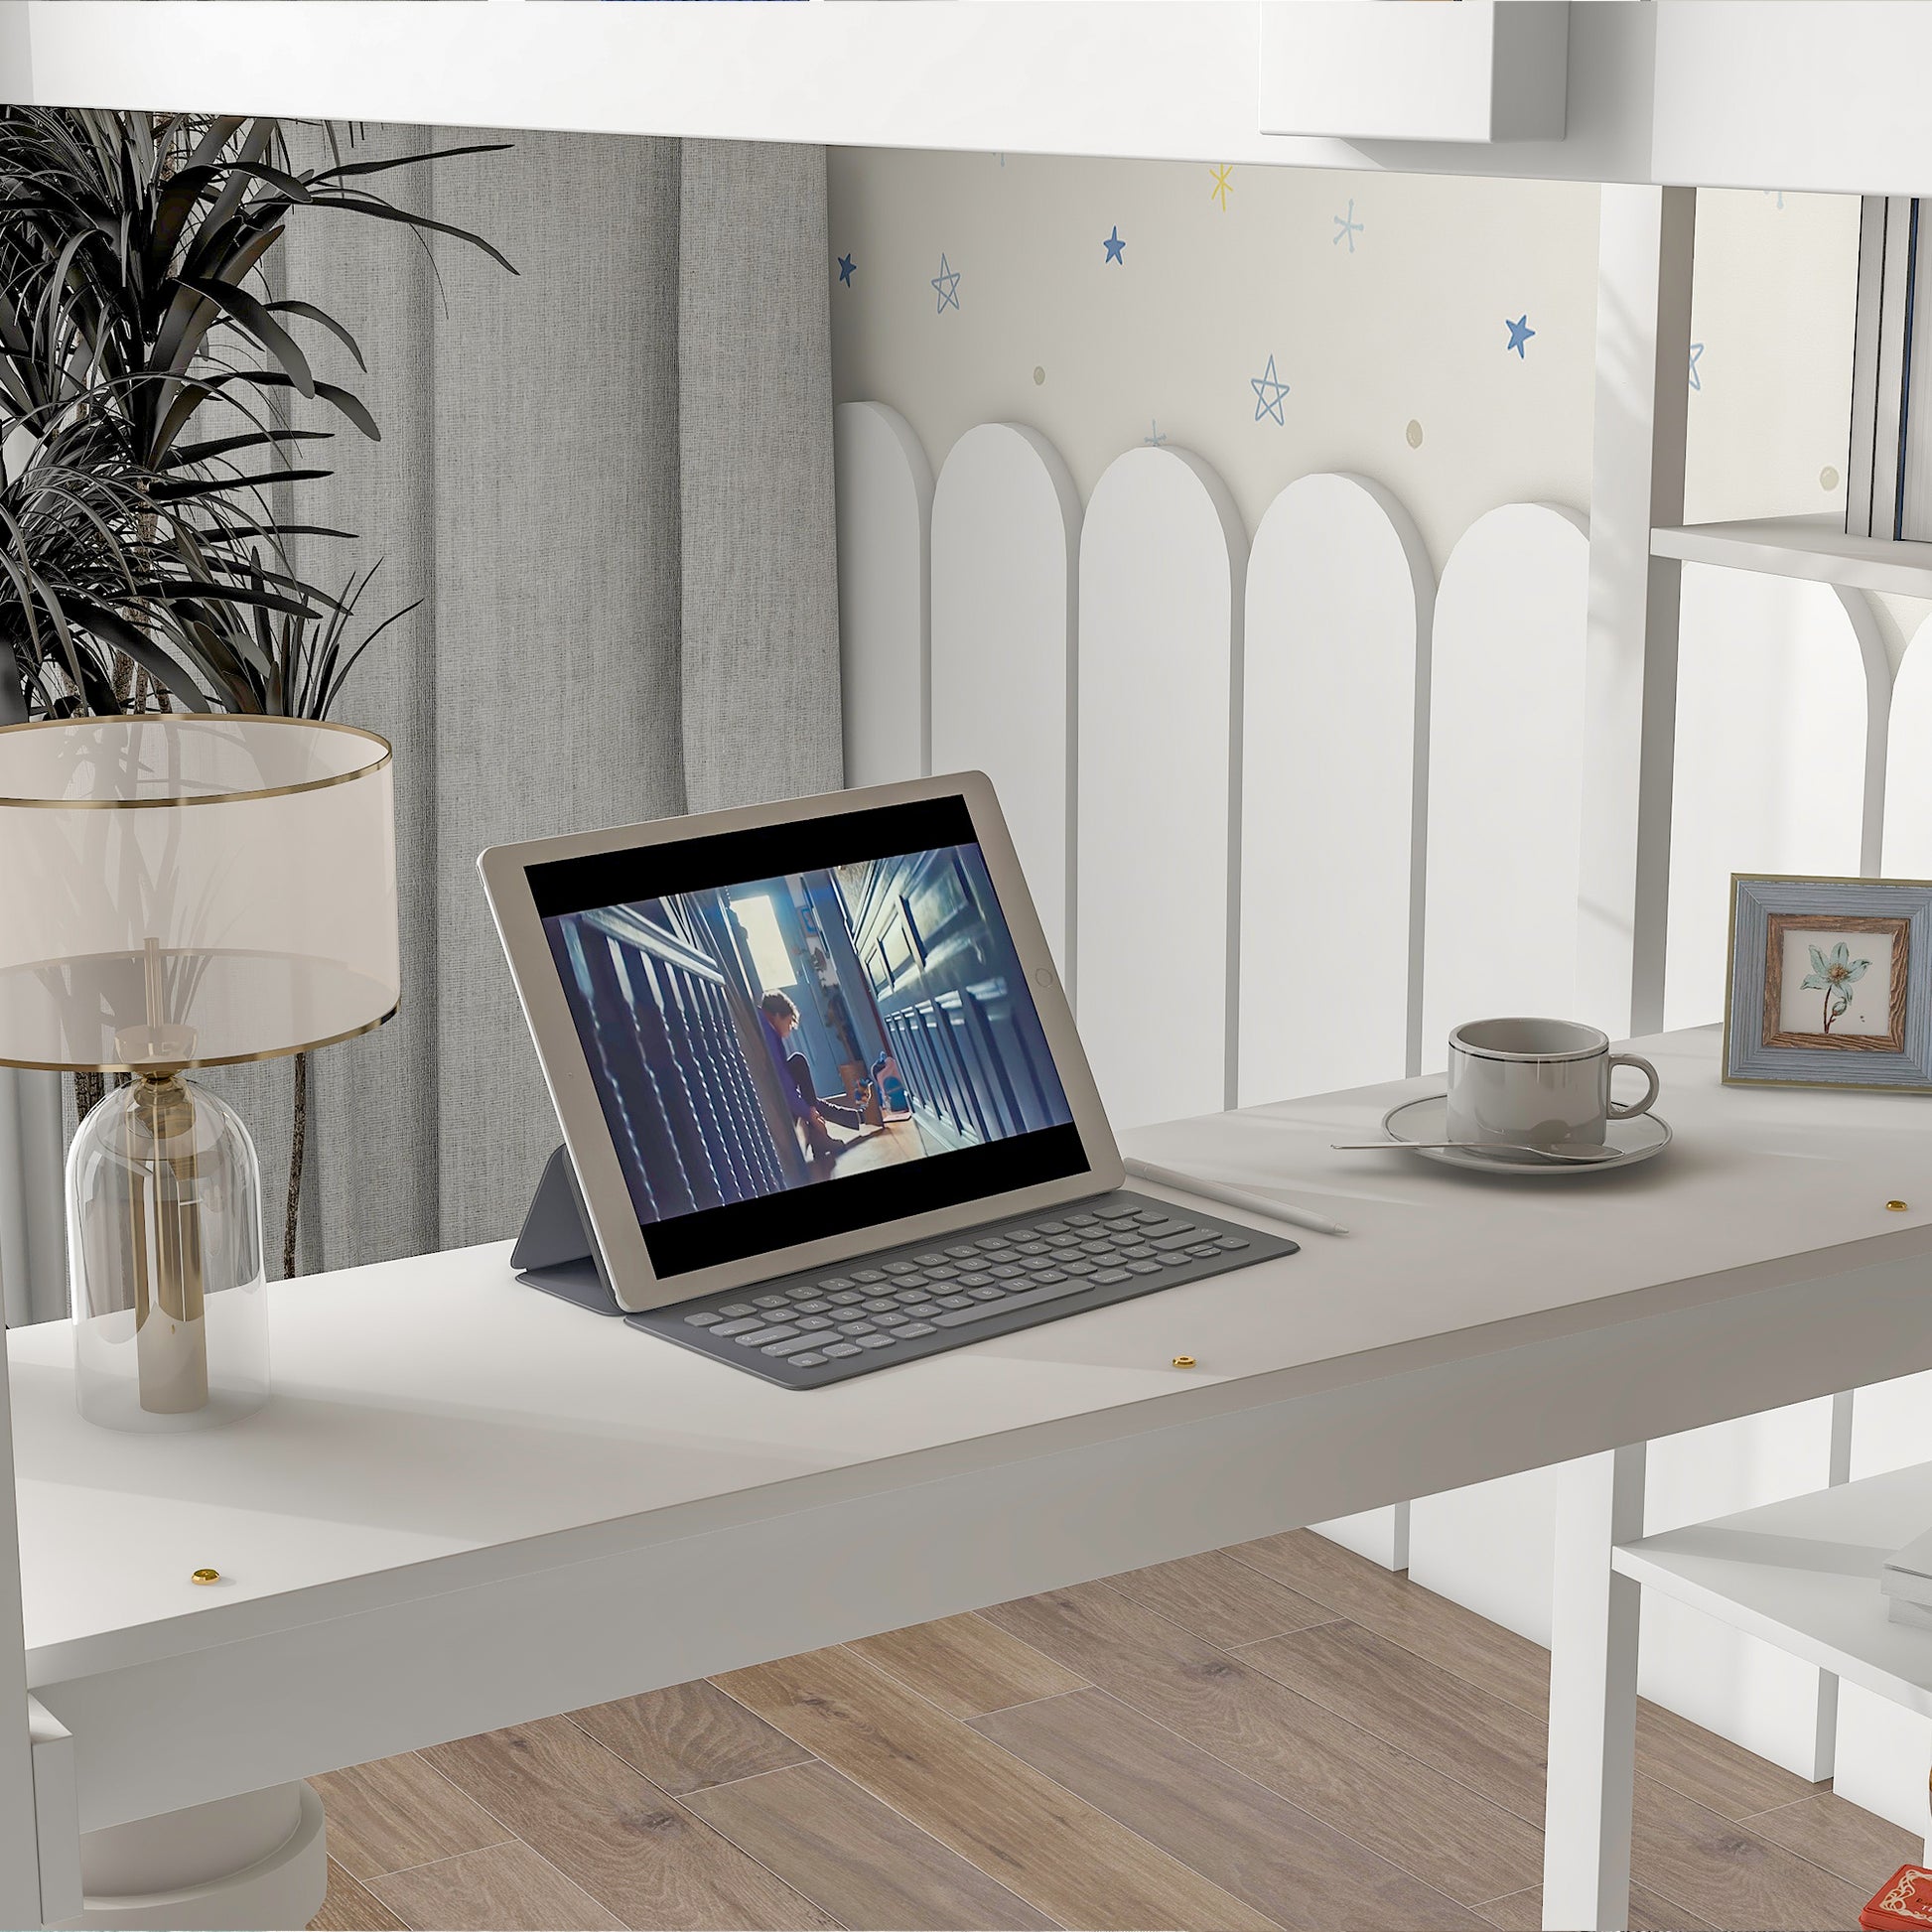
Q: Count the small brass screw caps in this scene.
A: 3